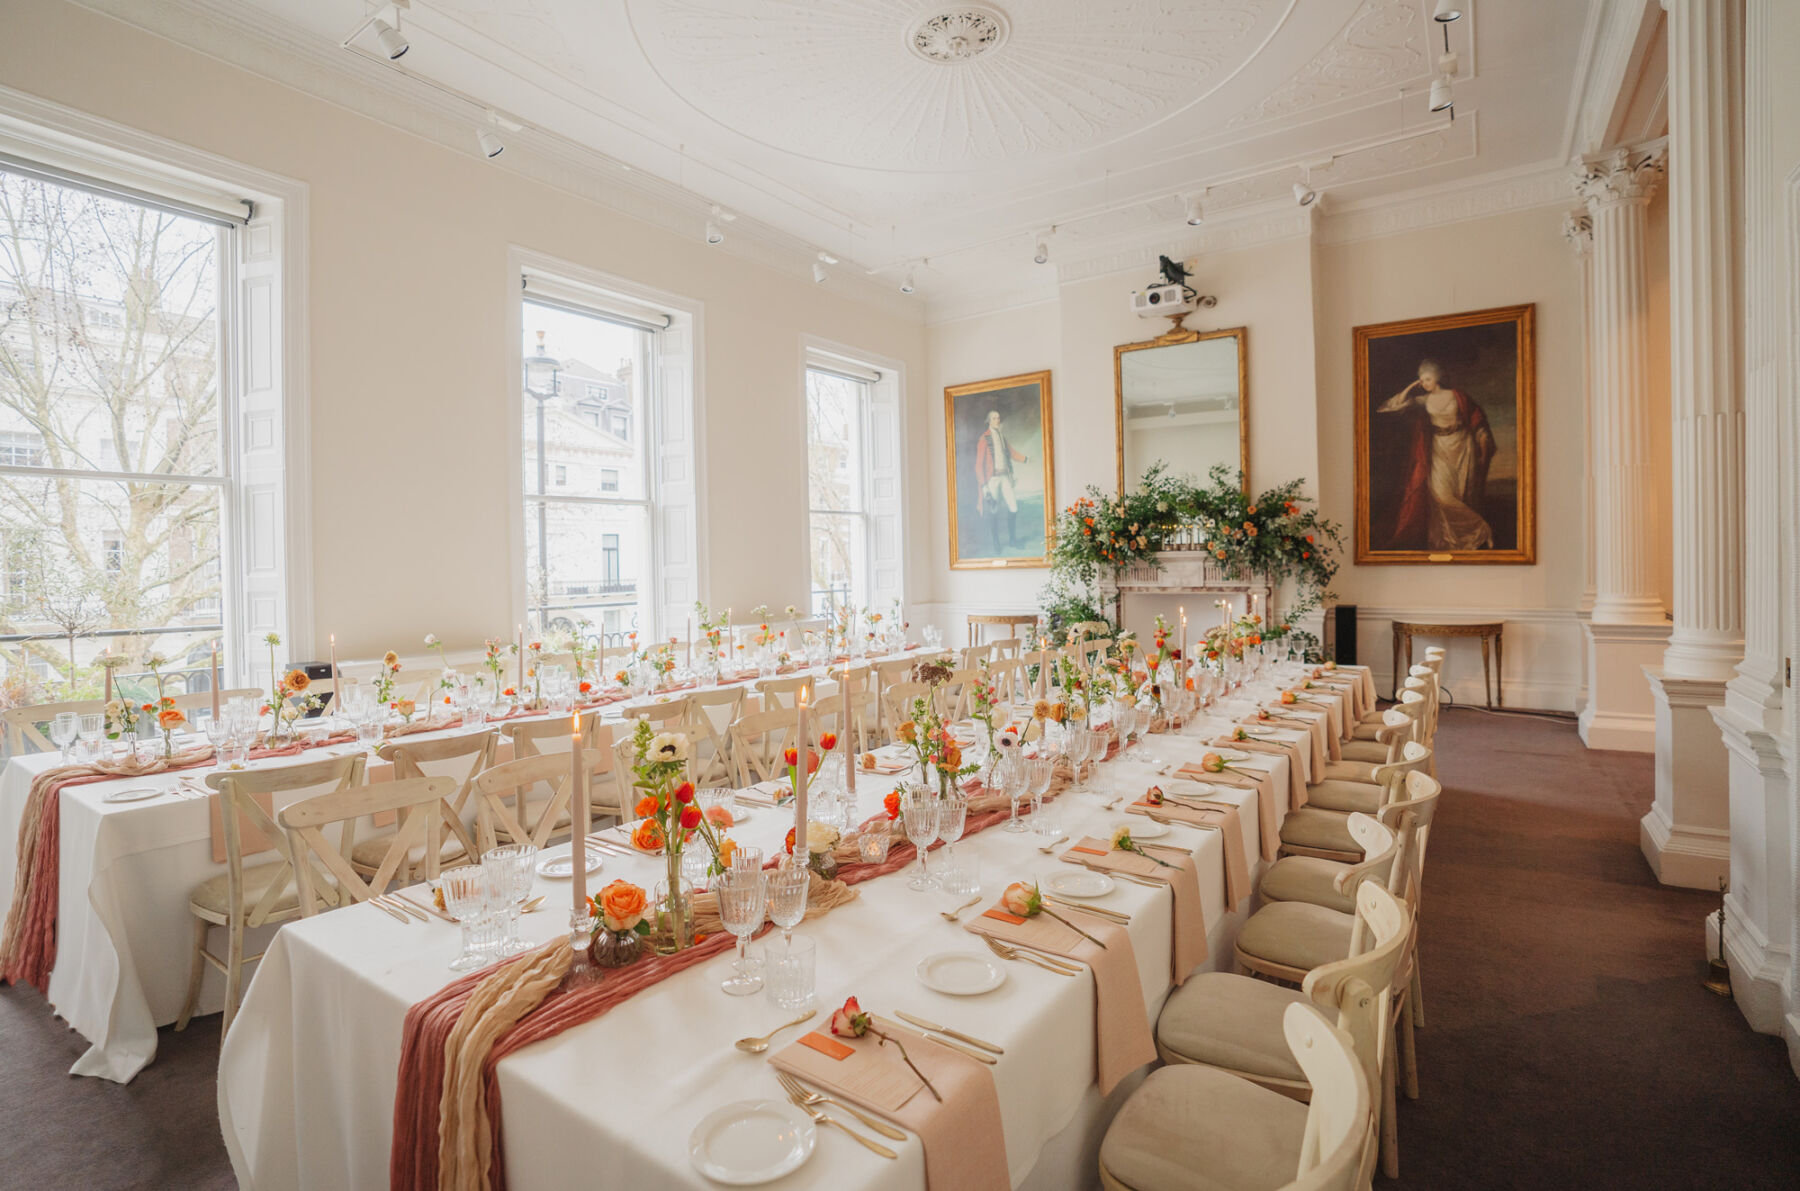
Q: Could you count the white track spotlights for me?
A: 10